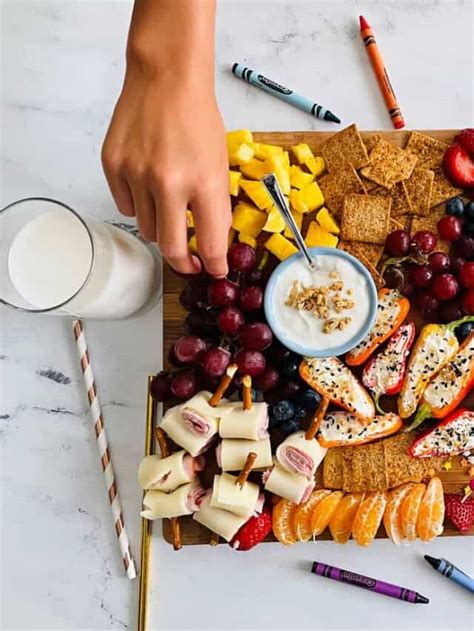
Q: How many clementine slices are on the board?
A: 8